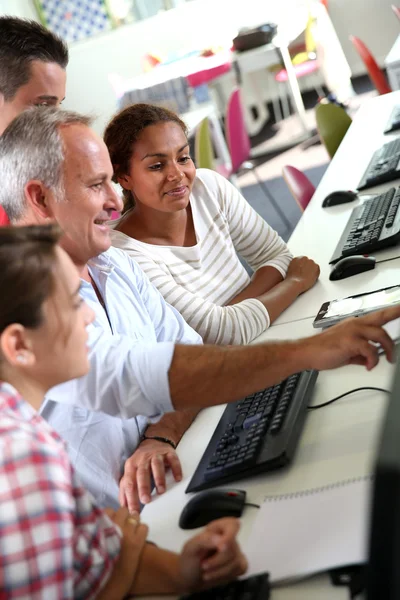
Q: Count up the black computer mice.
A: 3